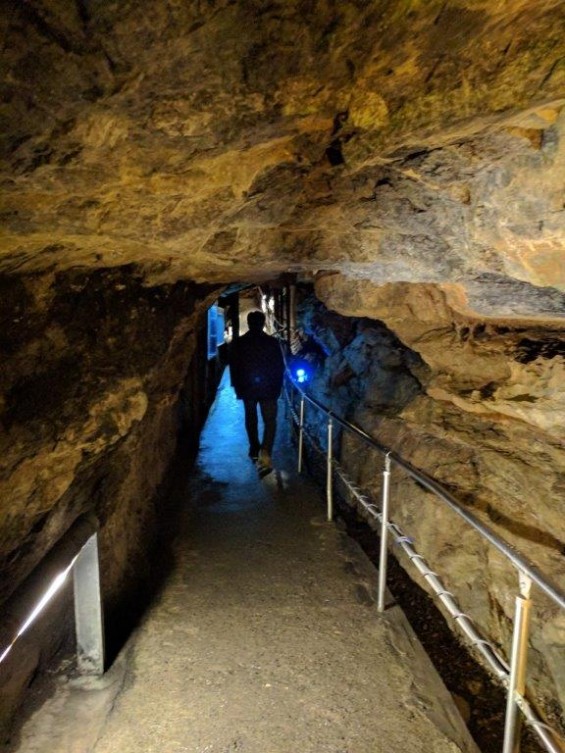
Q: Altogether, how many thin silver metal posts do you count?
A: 4